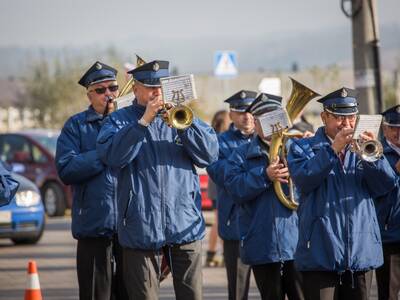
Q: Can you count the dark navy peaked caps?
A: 6